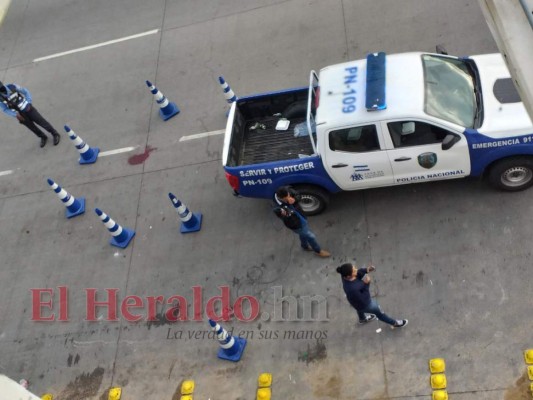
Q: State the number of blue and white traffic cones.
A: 7